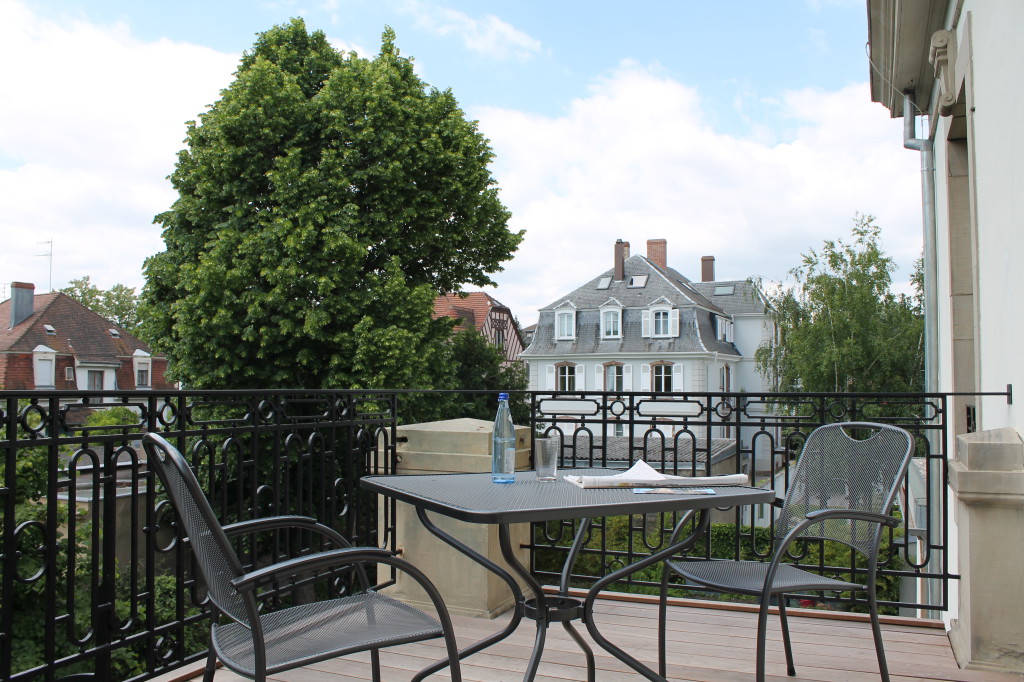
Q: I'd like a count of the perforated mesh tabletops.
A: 1